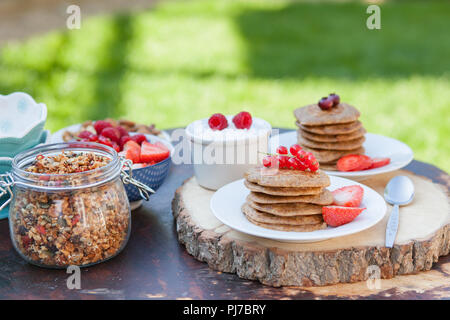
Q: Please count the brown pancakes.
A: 12